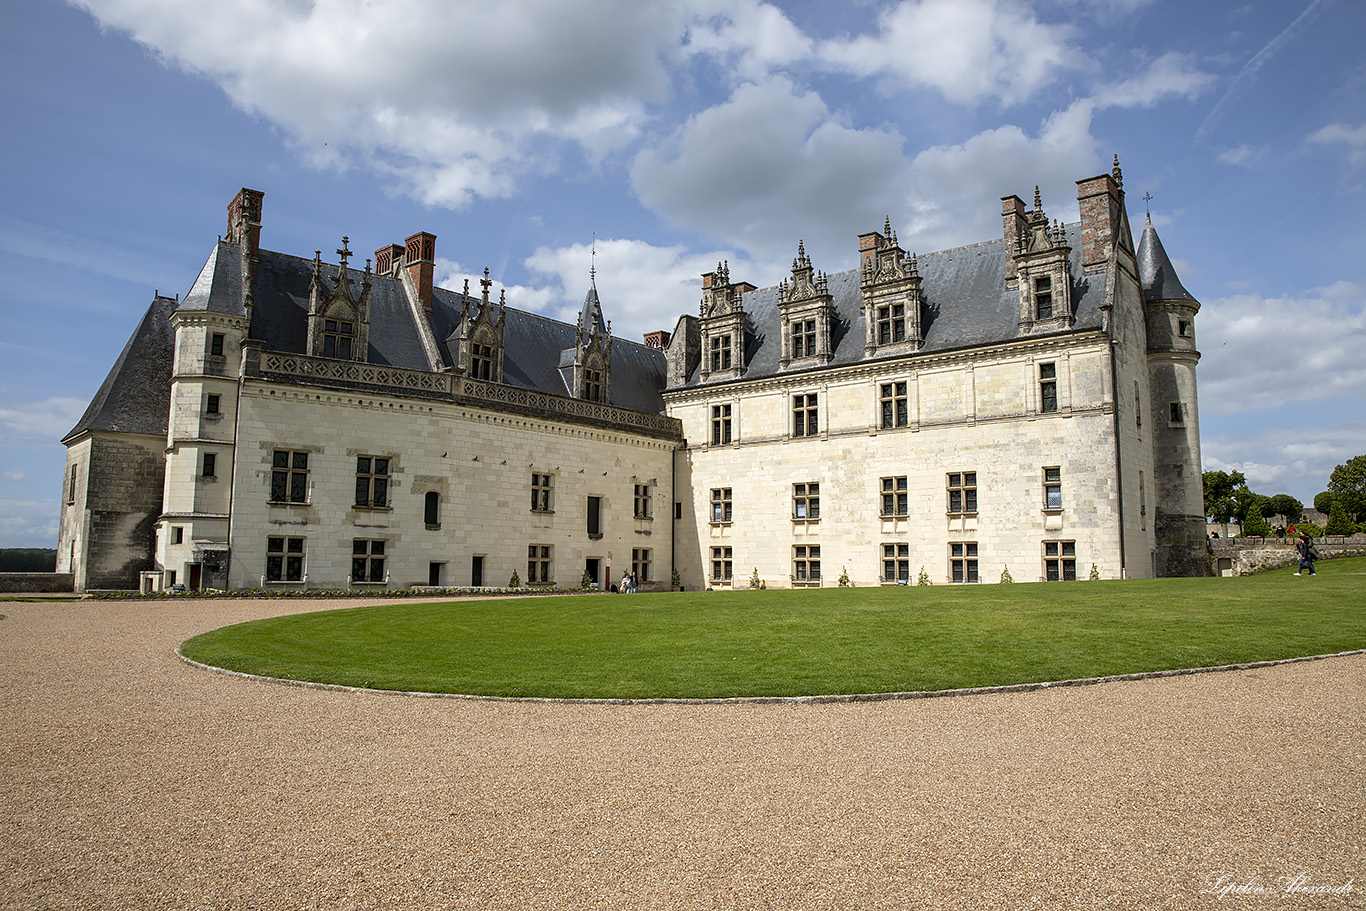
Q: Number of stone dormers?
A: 7